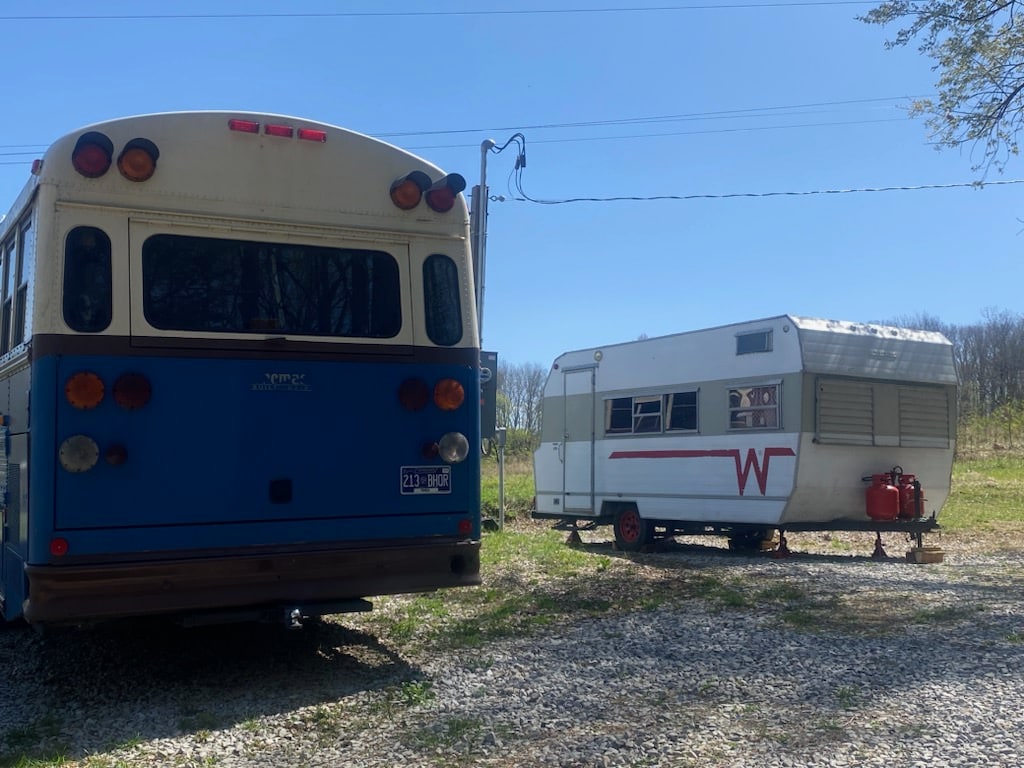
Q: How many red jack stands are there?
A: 3